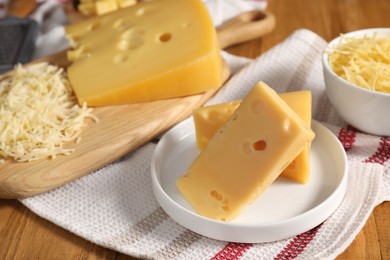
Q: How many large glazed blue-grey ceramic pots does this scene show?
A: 0